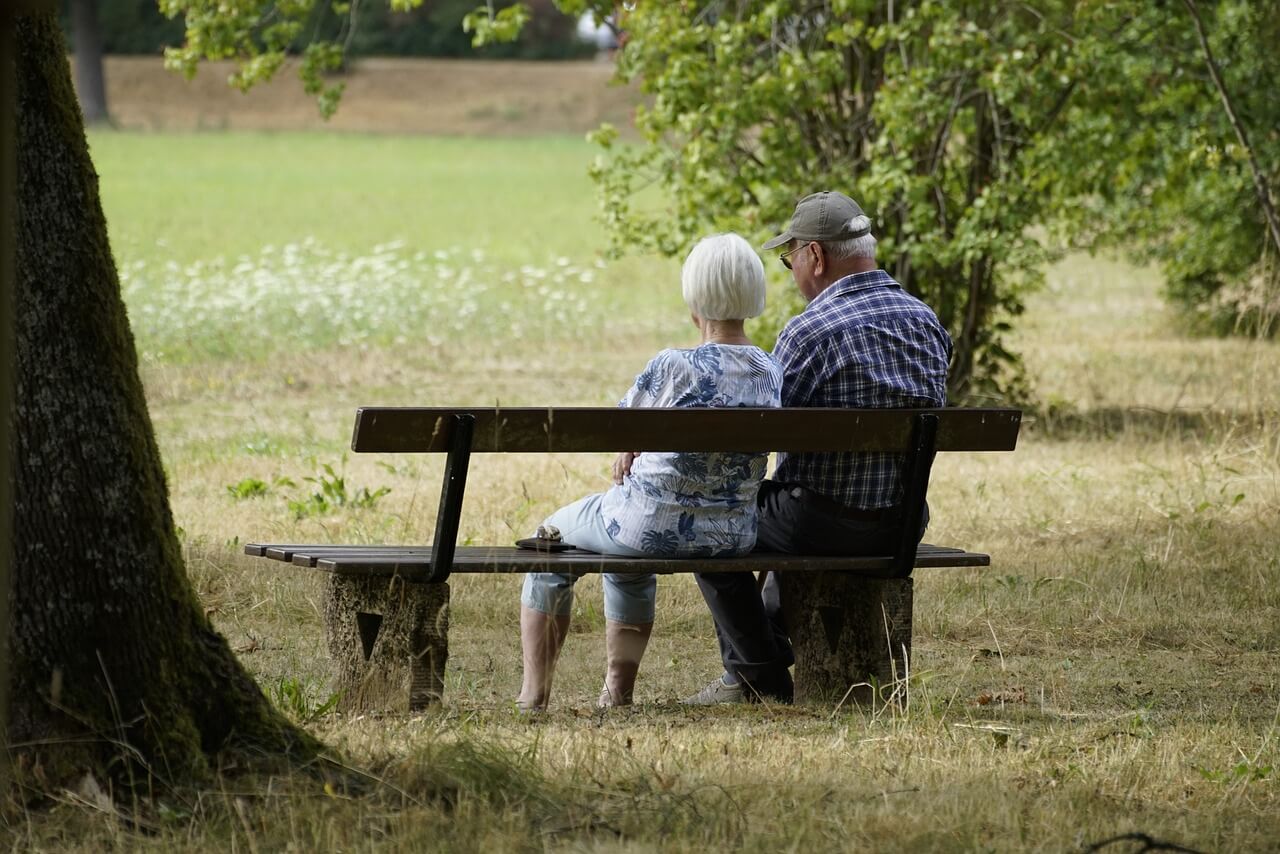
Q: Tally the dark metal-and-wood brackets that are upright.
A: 2